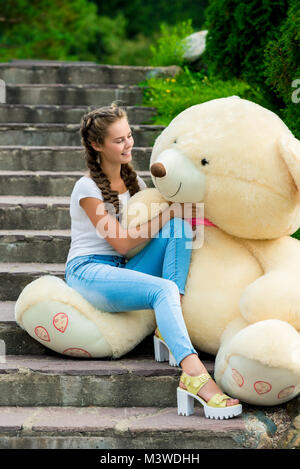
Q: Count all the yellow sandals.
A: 2